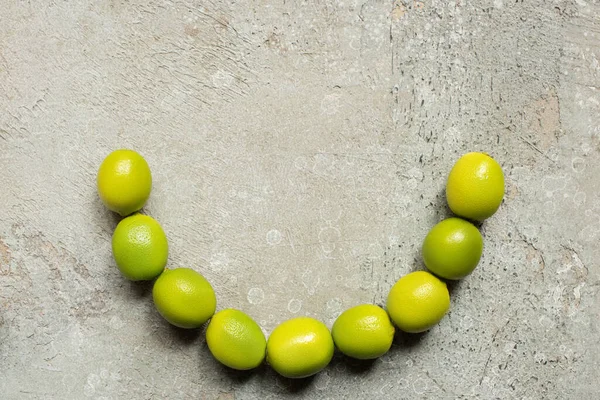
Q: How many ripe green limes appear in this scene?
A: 9